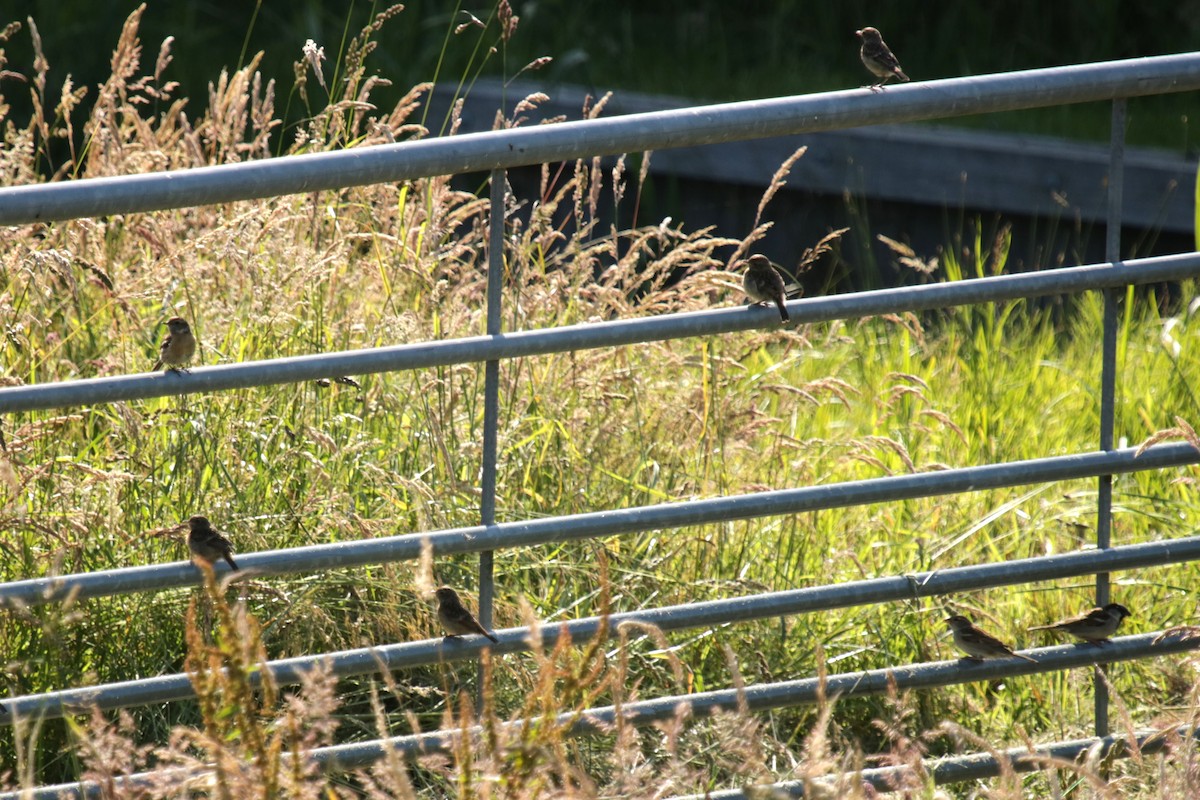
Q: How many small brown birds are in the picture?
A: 7